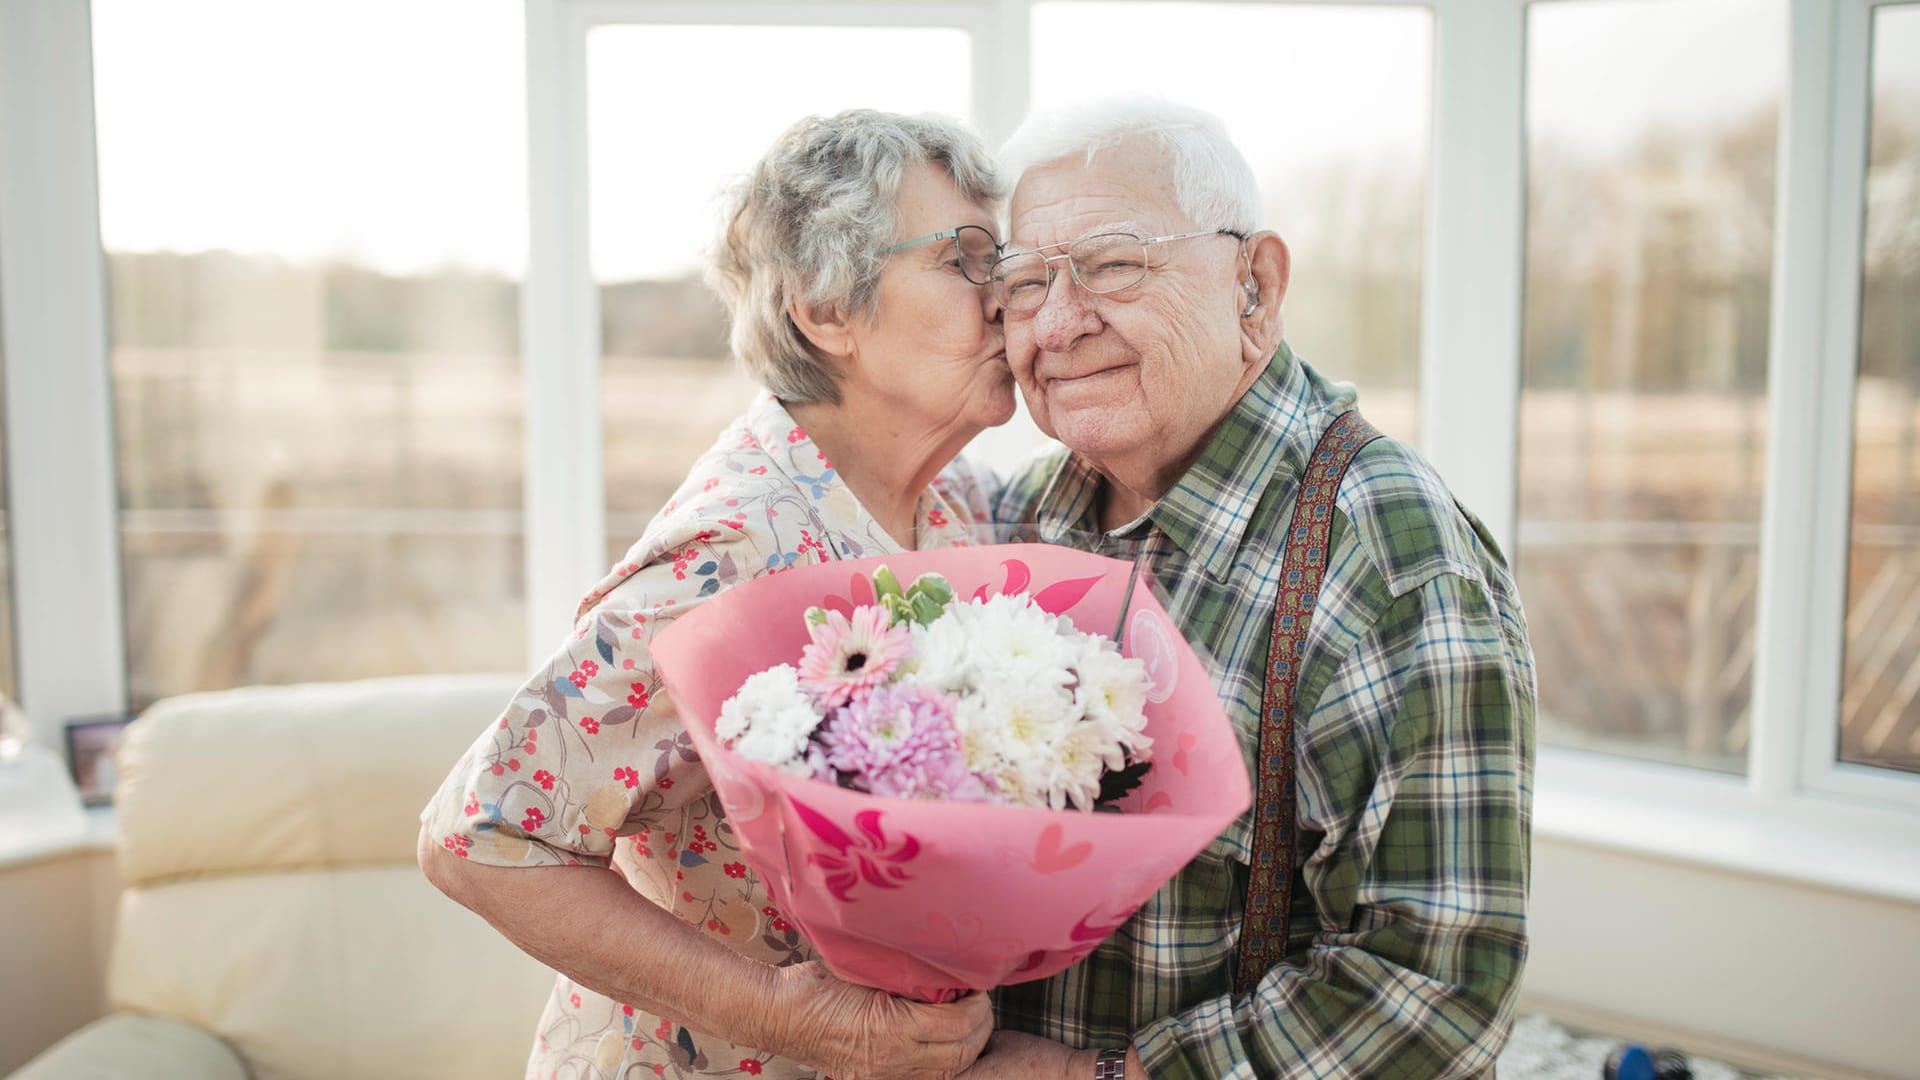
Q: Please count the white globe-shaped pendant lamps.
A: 0